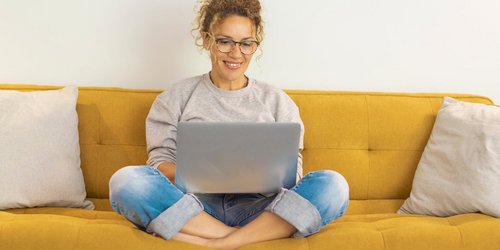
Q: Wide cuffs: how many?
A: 2